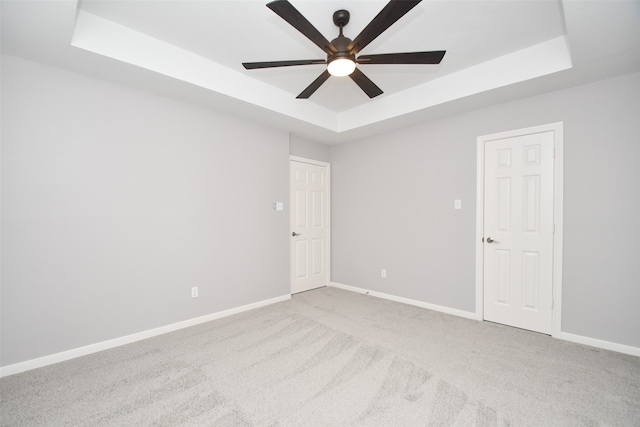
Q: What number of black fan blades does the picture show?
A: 6